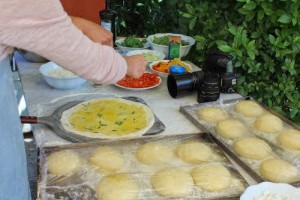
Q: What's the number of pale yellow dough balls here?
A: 14